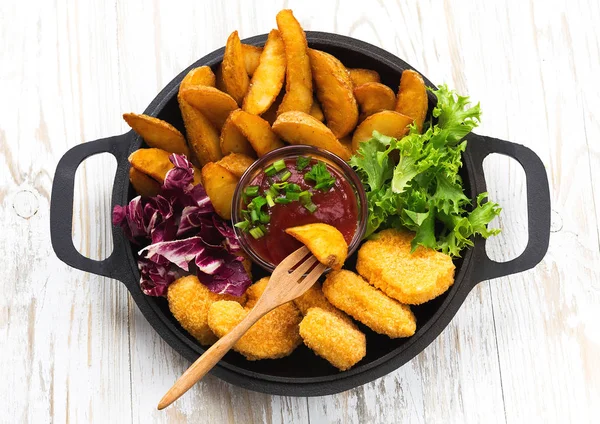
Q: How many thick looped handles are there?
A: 2